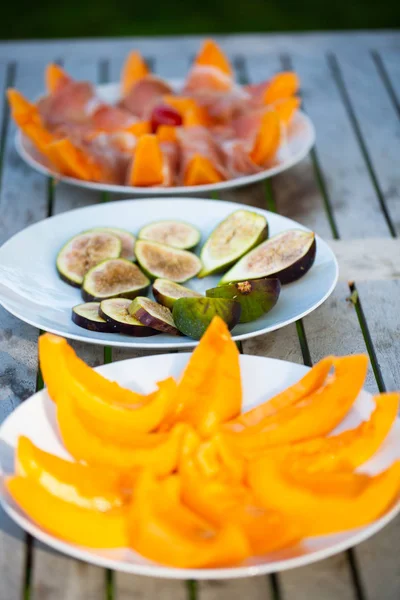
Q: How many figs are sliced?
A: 13